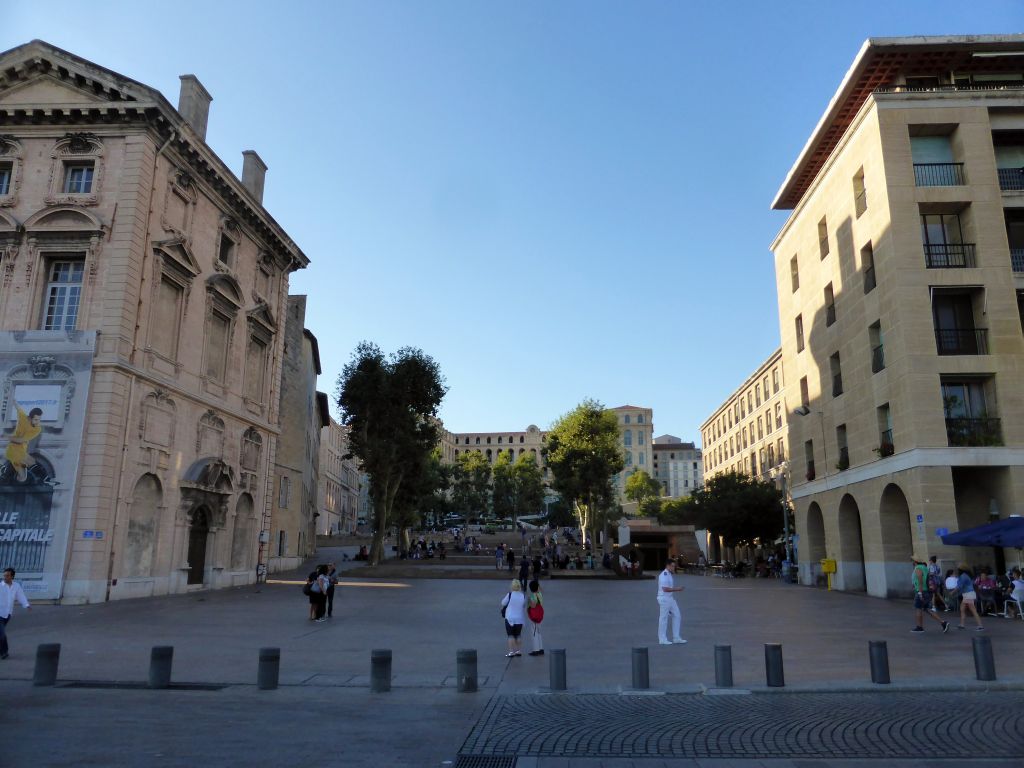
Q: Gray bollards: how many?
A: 11